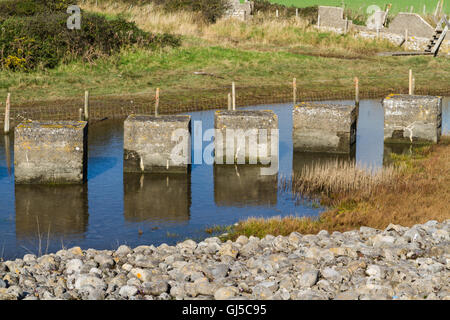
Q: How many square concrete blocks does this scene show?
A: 5